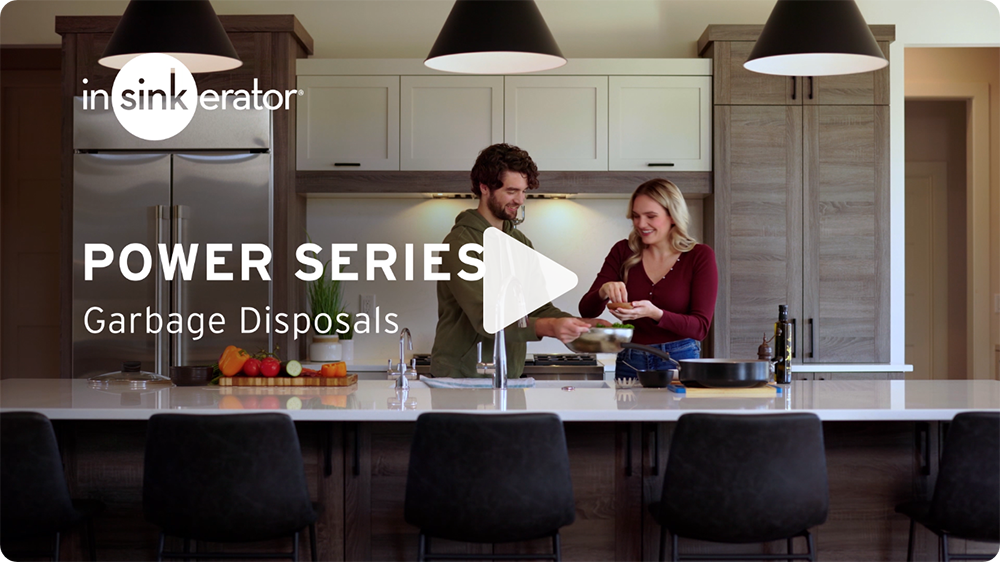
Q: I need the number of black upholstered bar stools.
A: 5